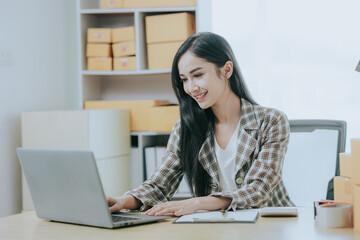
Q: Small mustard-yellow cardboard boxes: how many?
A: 6